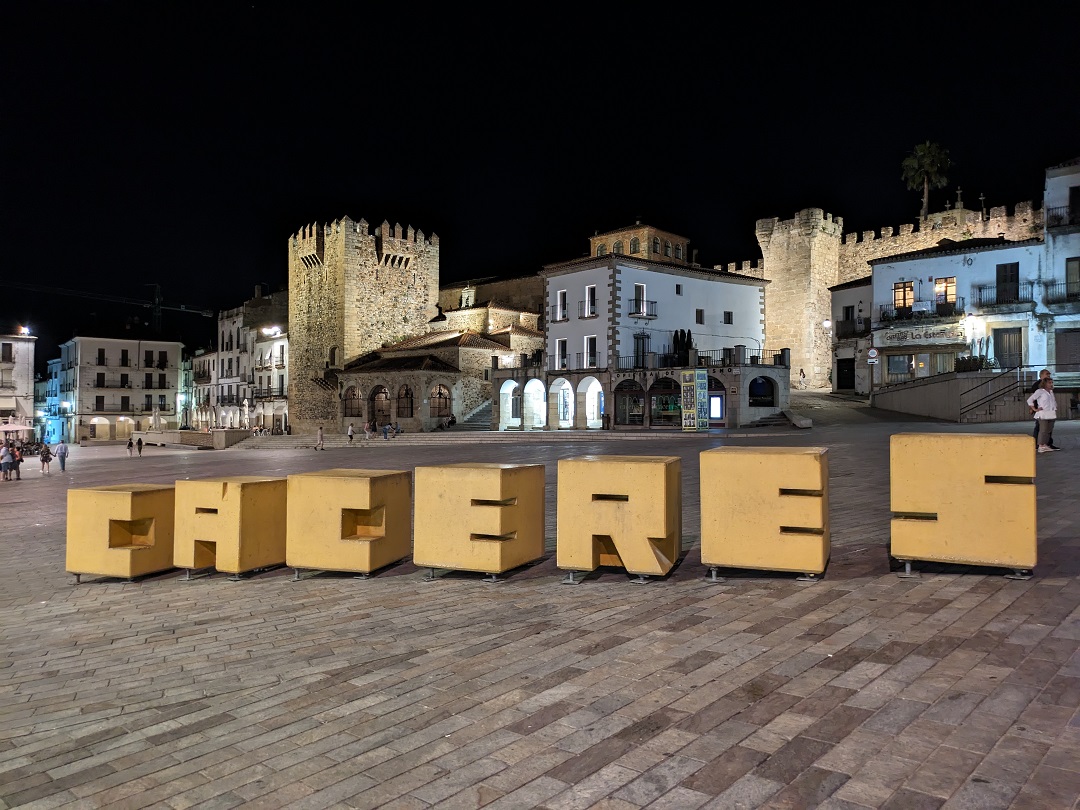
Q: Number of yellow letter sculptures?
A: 7